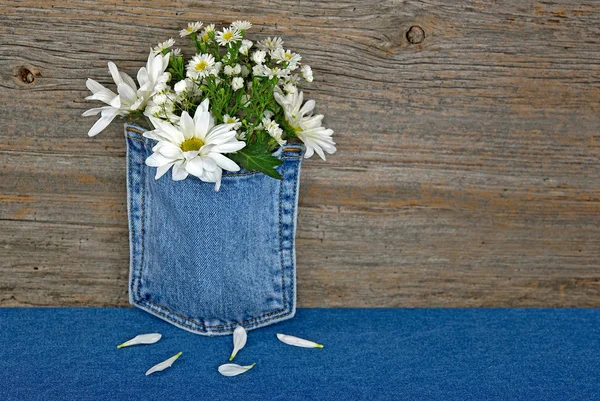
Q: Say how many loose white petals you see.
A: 5